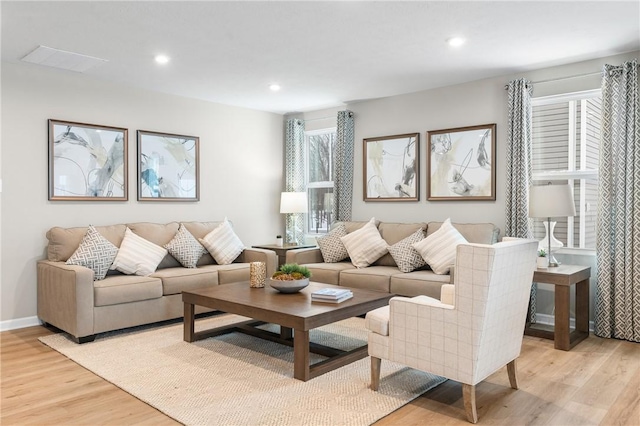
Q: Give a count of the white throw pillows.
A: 4